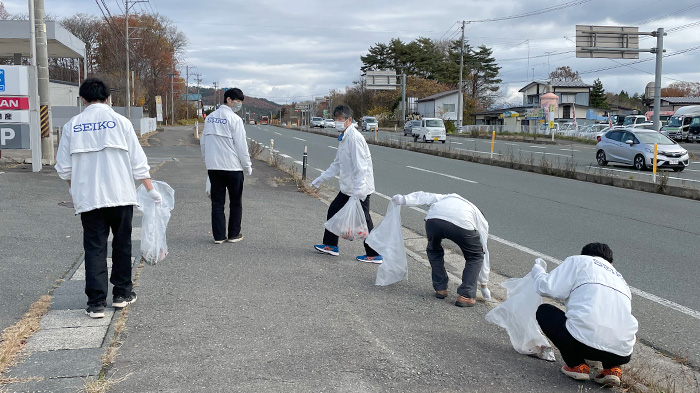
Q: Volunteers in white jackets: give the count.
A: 5